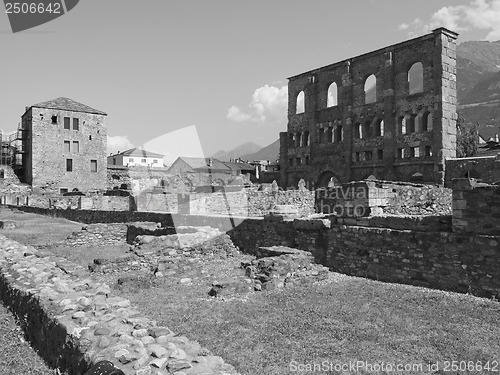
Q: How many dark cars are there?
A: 0